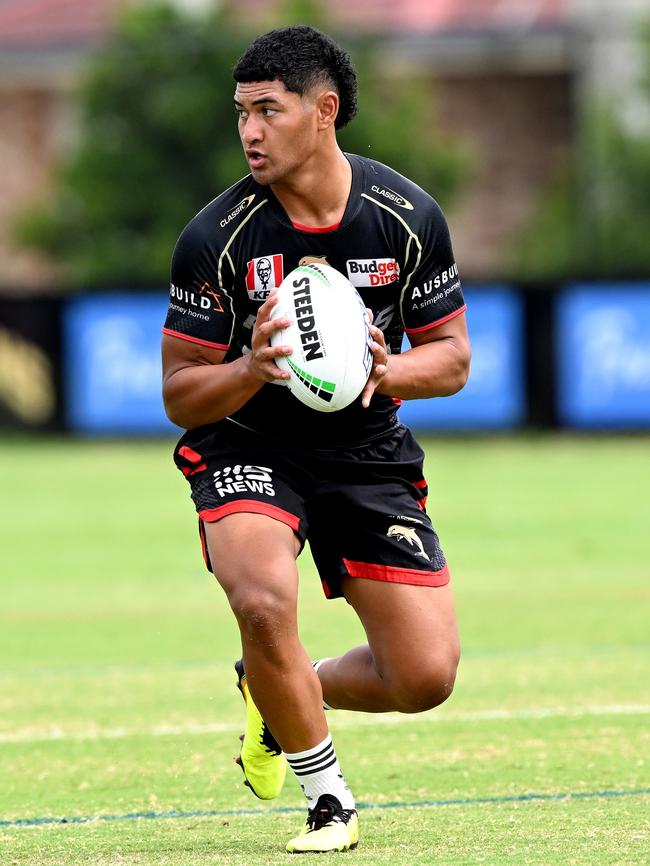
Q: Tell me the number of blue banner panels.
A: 3